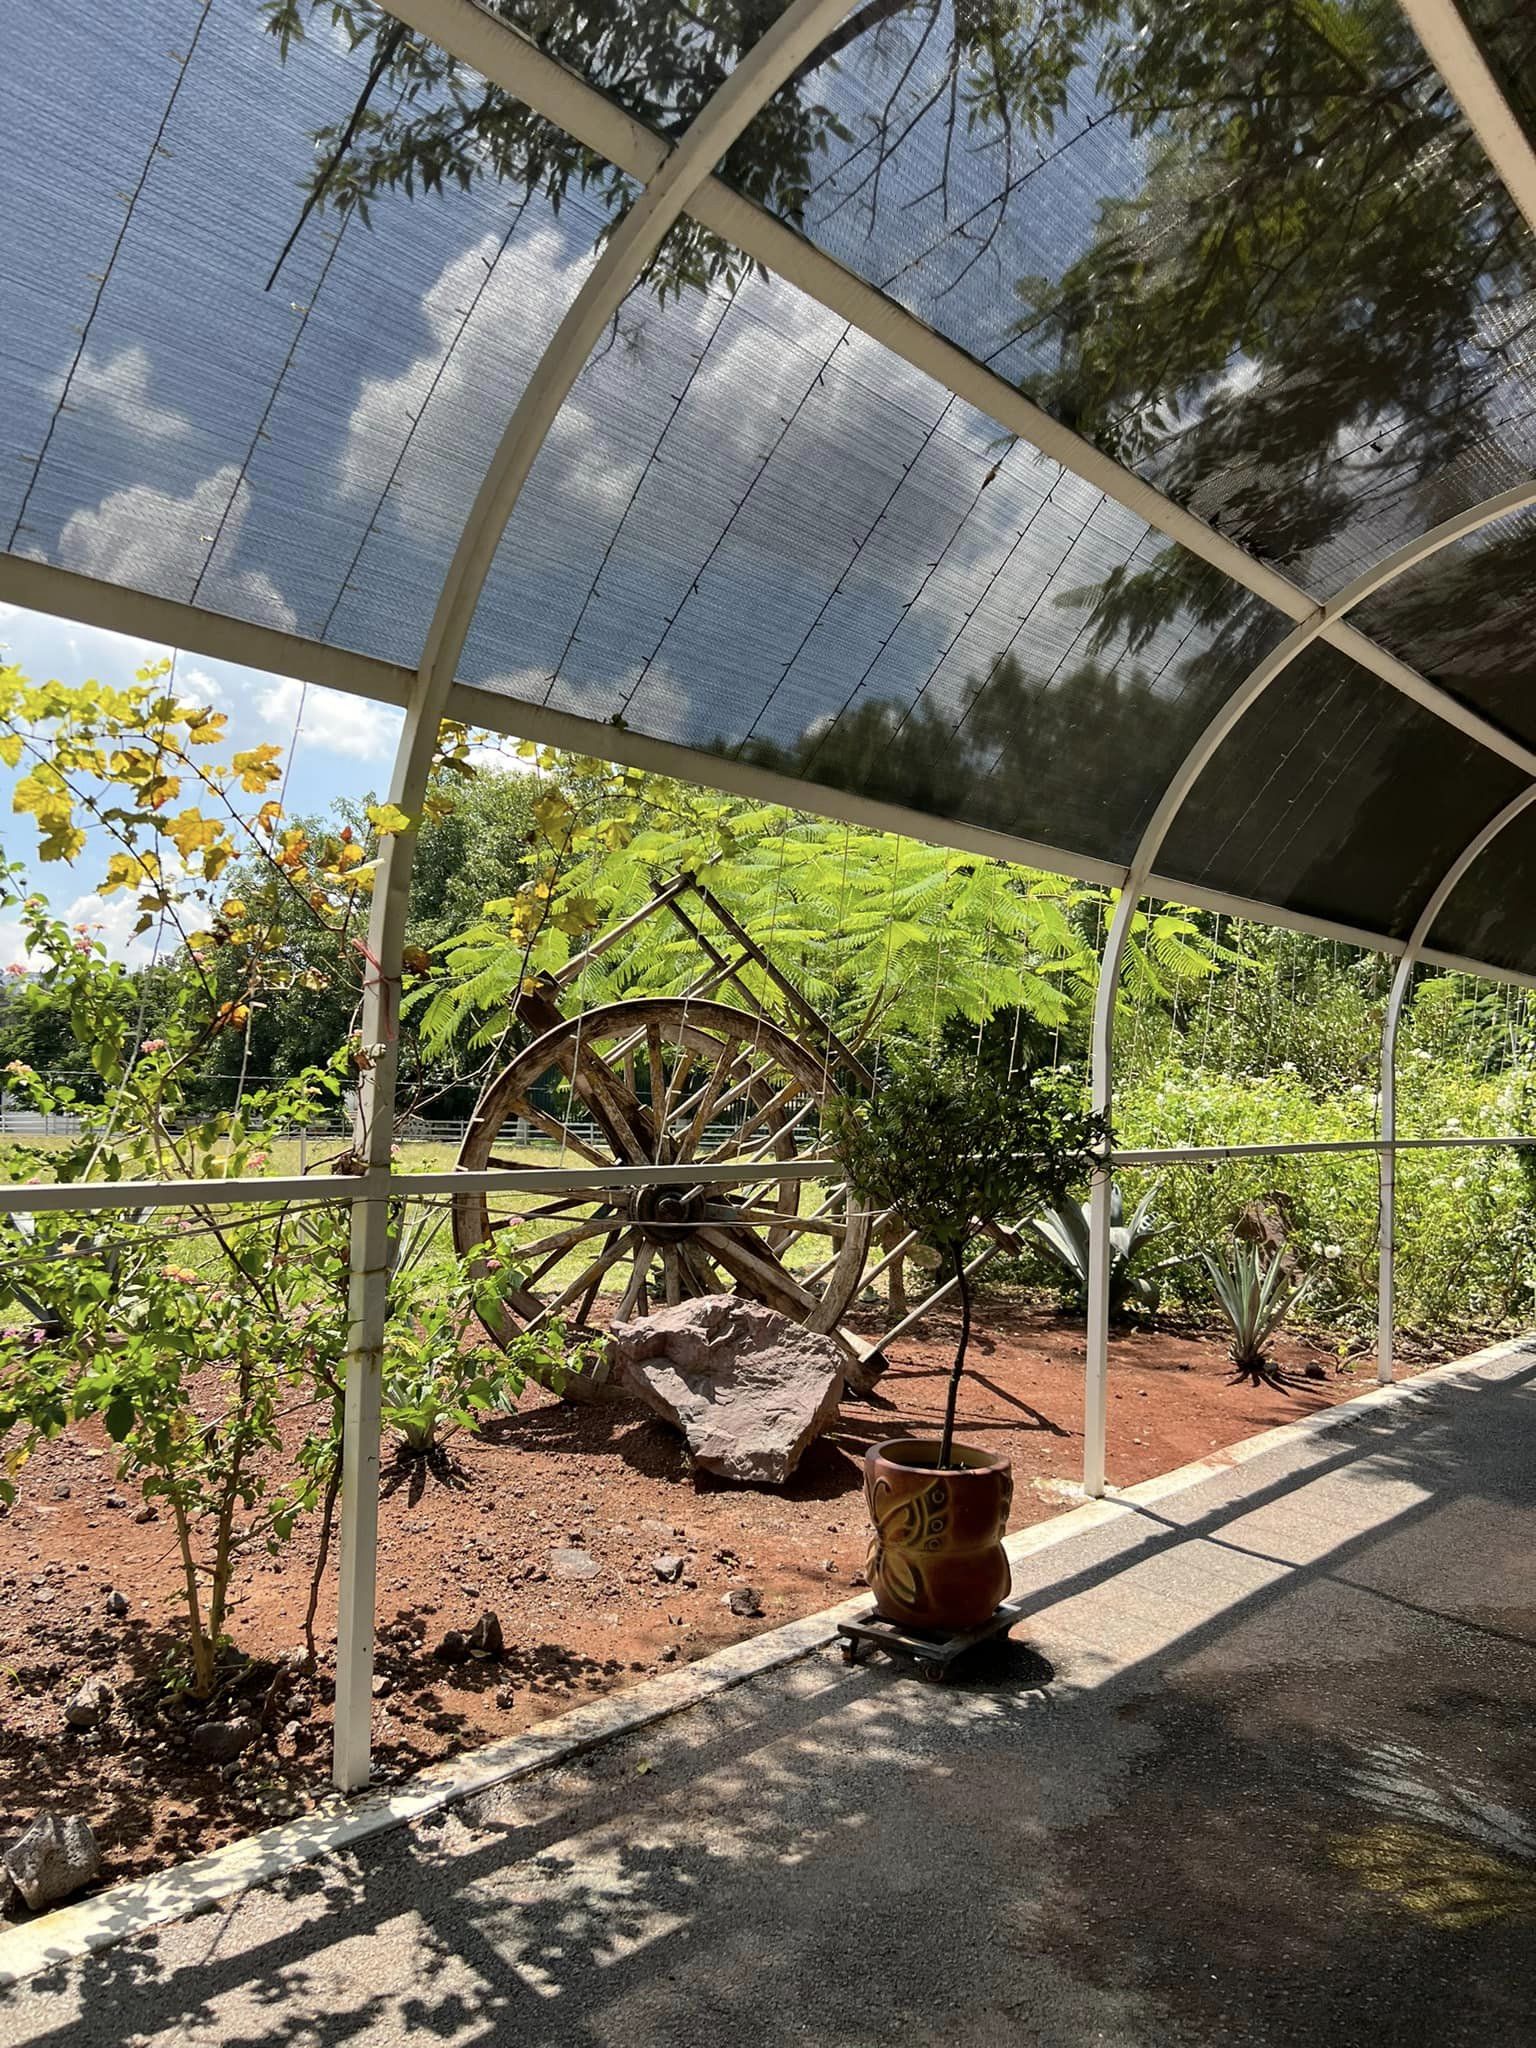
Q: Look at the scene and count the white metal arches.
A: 3